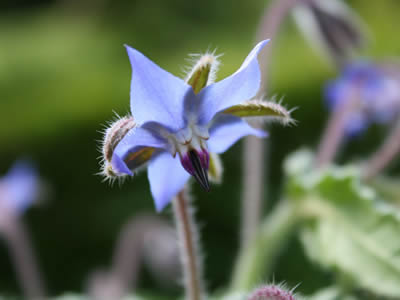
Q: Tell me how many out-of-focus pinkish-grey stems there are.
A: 5